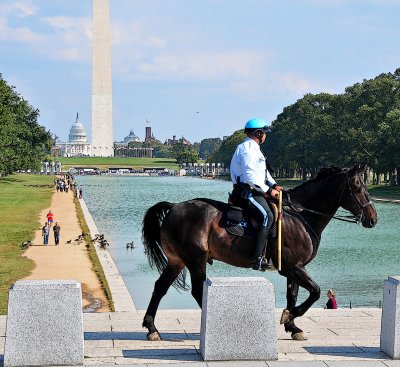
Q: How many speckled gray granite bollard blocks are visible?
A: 3